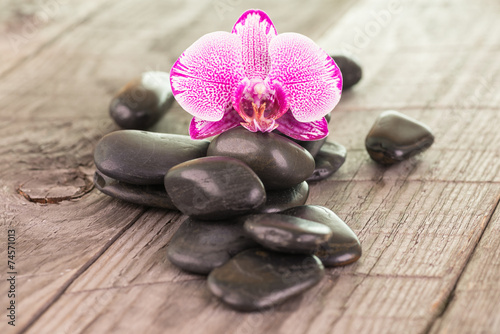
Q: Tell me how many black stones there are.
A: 14